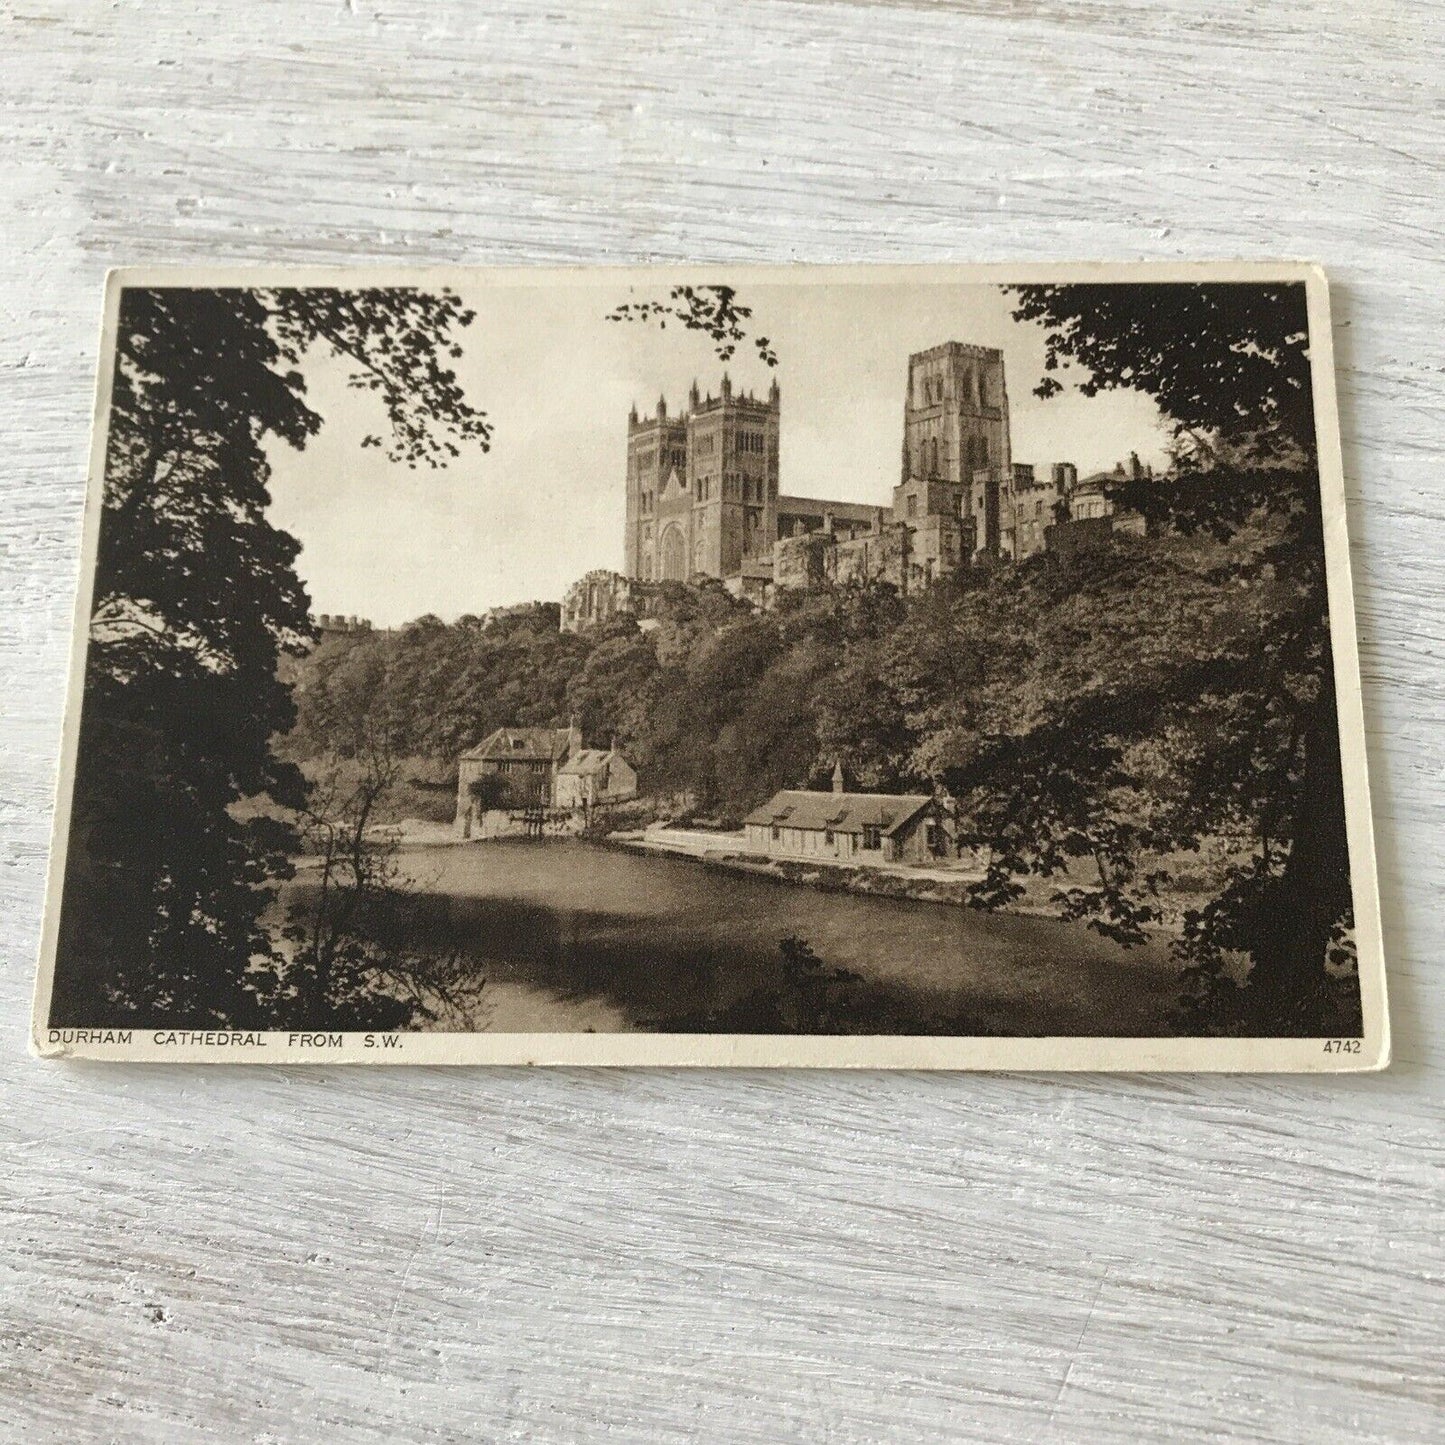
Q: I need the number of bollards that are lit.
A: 0